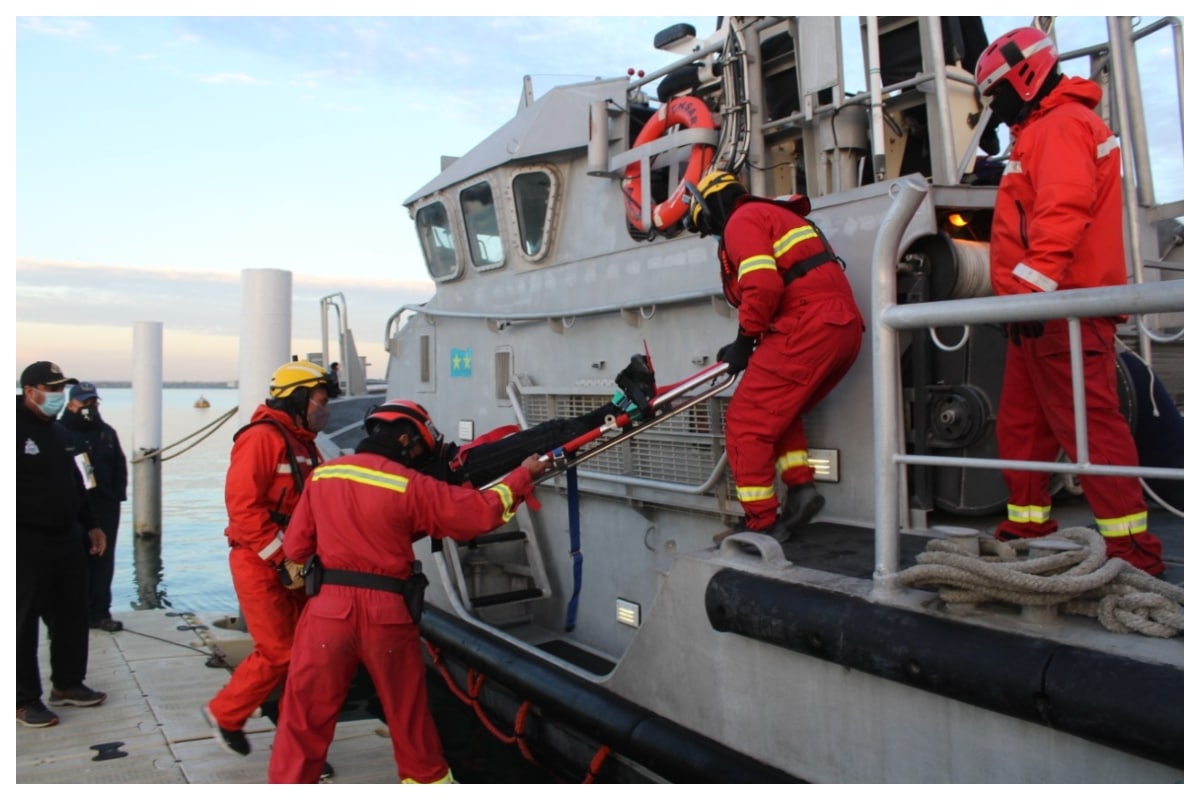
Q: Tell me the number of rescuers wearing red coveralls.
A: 4